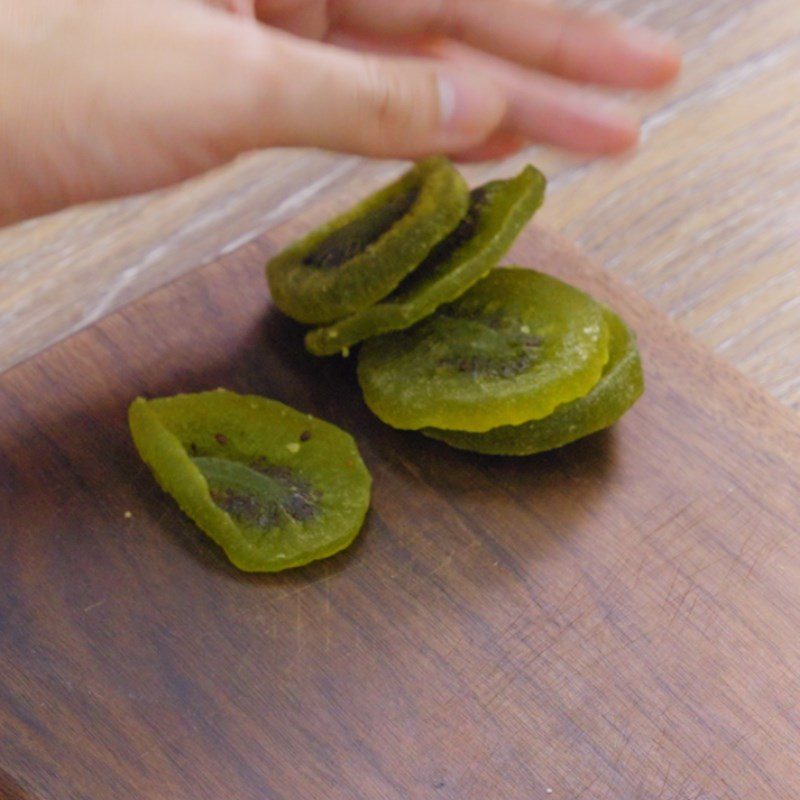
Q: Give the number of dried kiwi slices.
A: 5